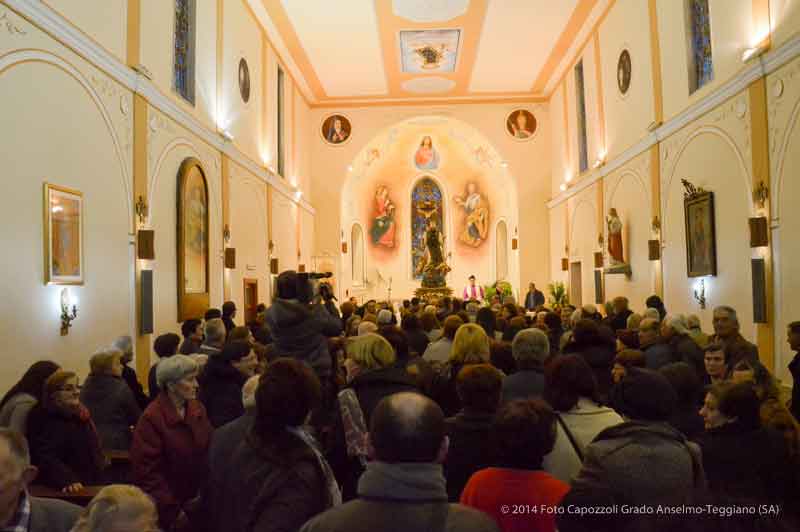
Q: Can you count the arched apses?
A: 1